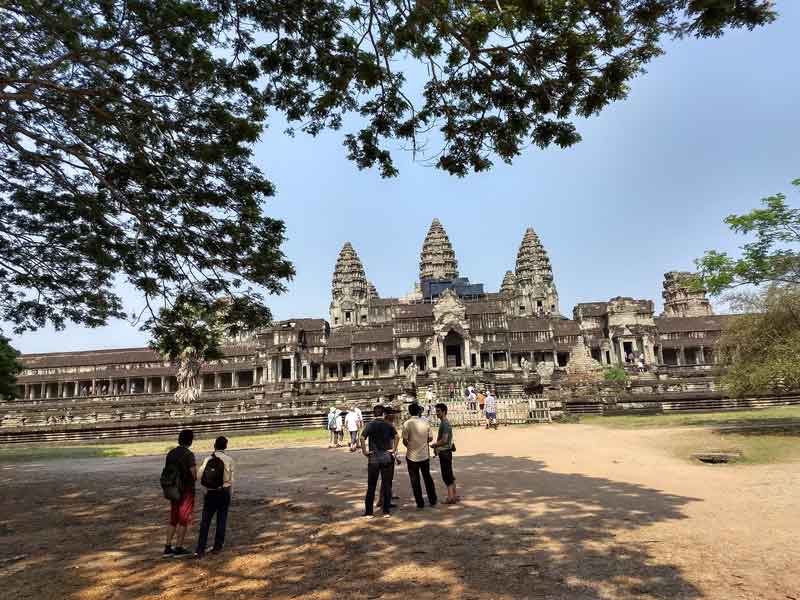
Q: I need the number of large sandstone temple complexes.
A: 1